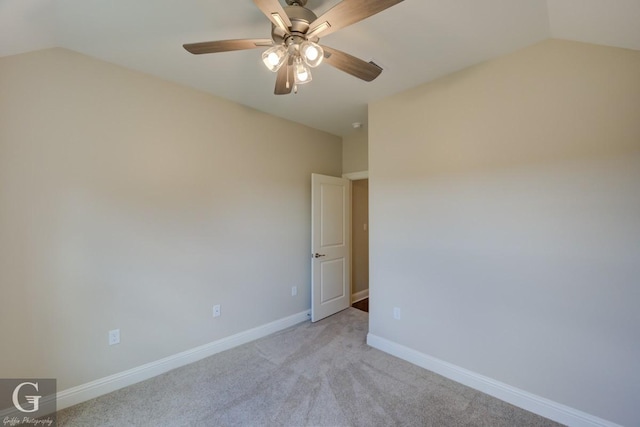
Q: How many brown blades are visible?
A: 5